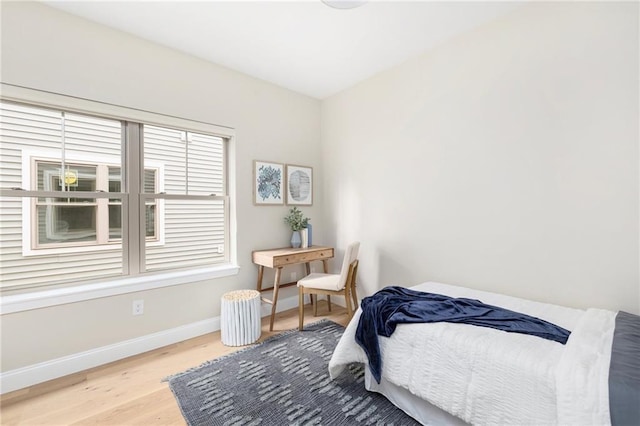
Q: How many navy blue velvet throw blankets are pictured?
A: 1